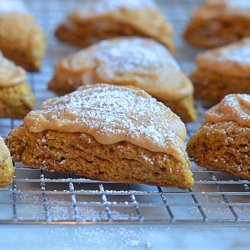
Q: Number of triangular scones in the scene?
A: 9